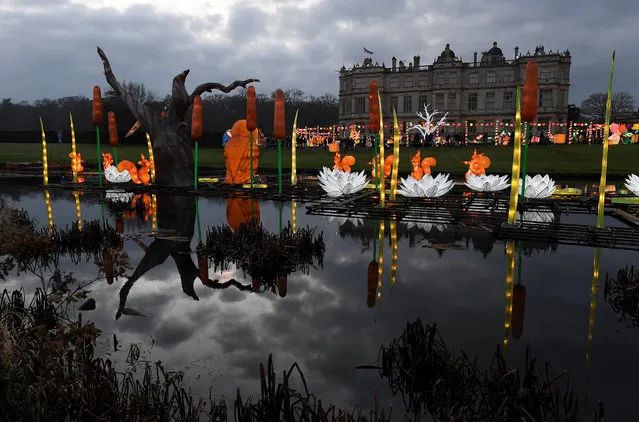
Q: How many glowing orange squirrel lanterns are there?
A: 7